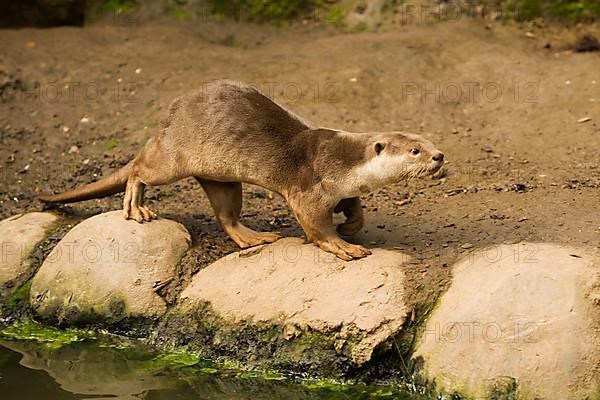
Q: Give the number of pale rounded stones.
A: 4